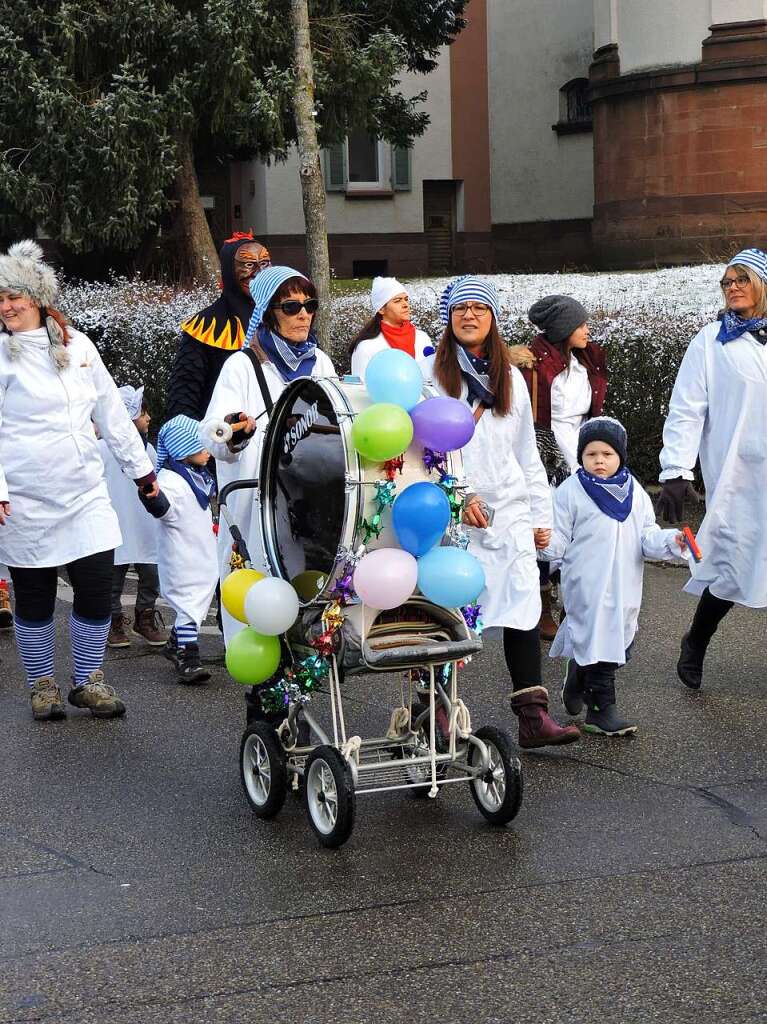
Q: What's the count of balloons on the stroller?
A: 9